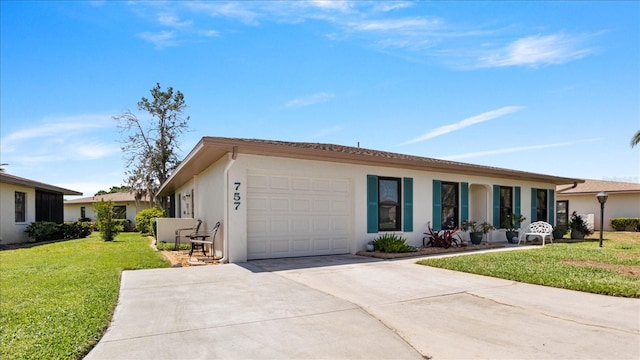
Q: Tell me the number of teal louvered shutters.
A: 8